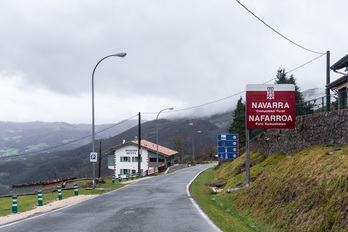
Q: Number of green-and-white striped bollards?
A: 11